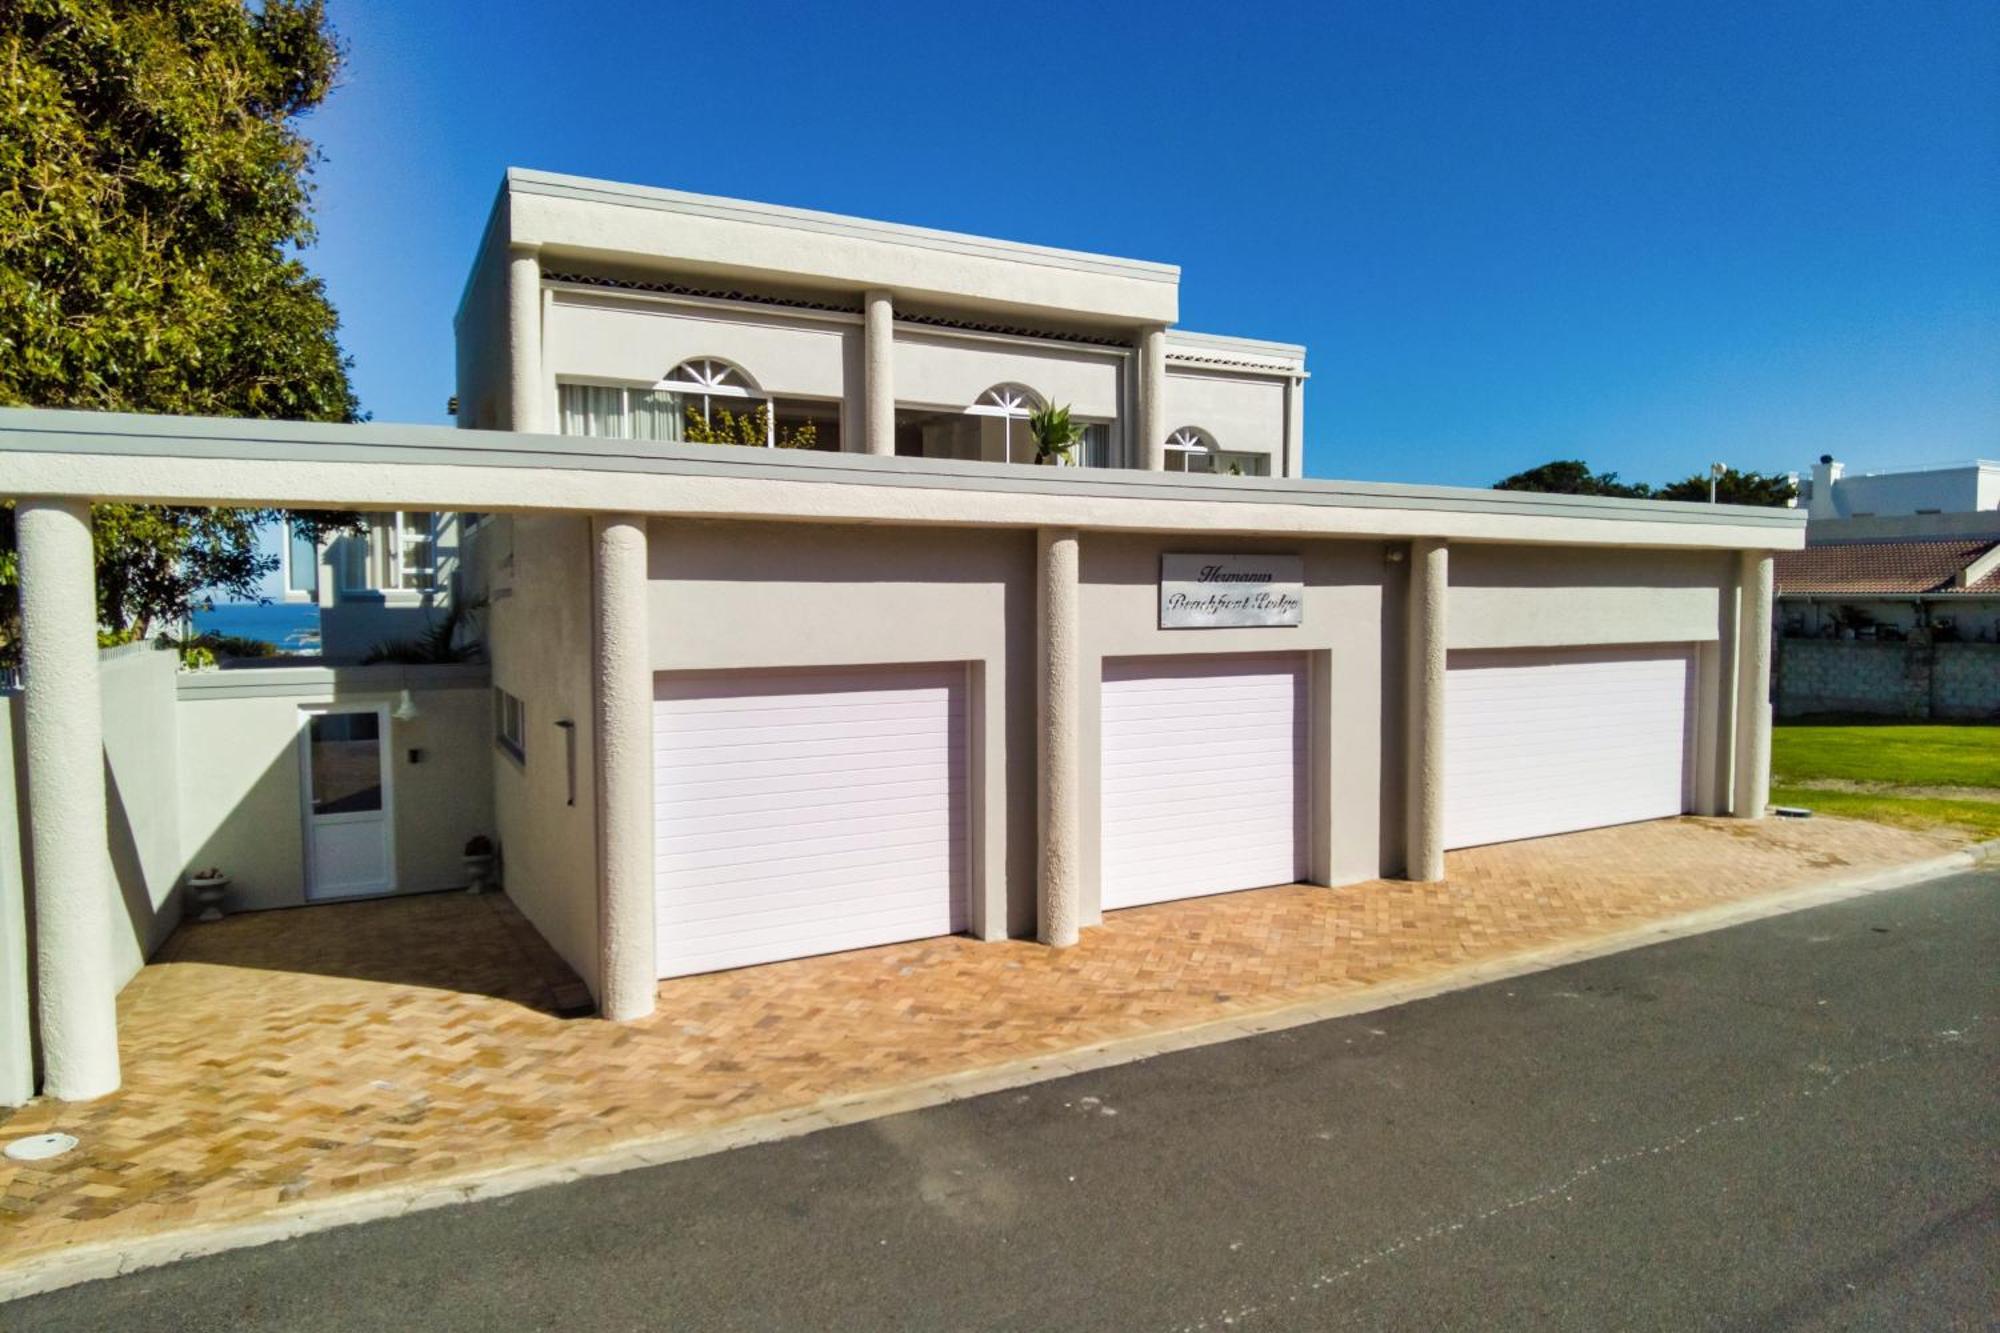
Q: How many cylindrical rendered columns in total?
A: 8